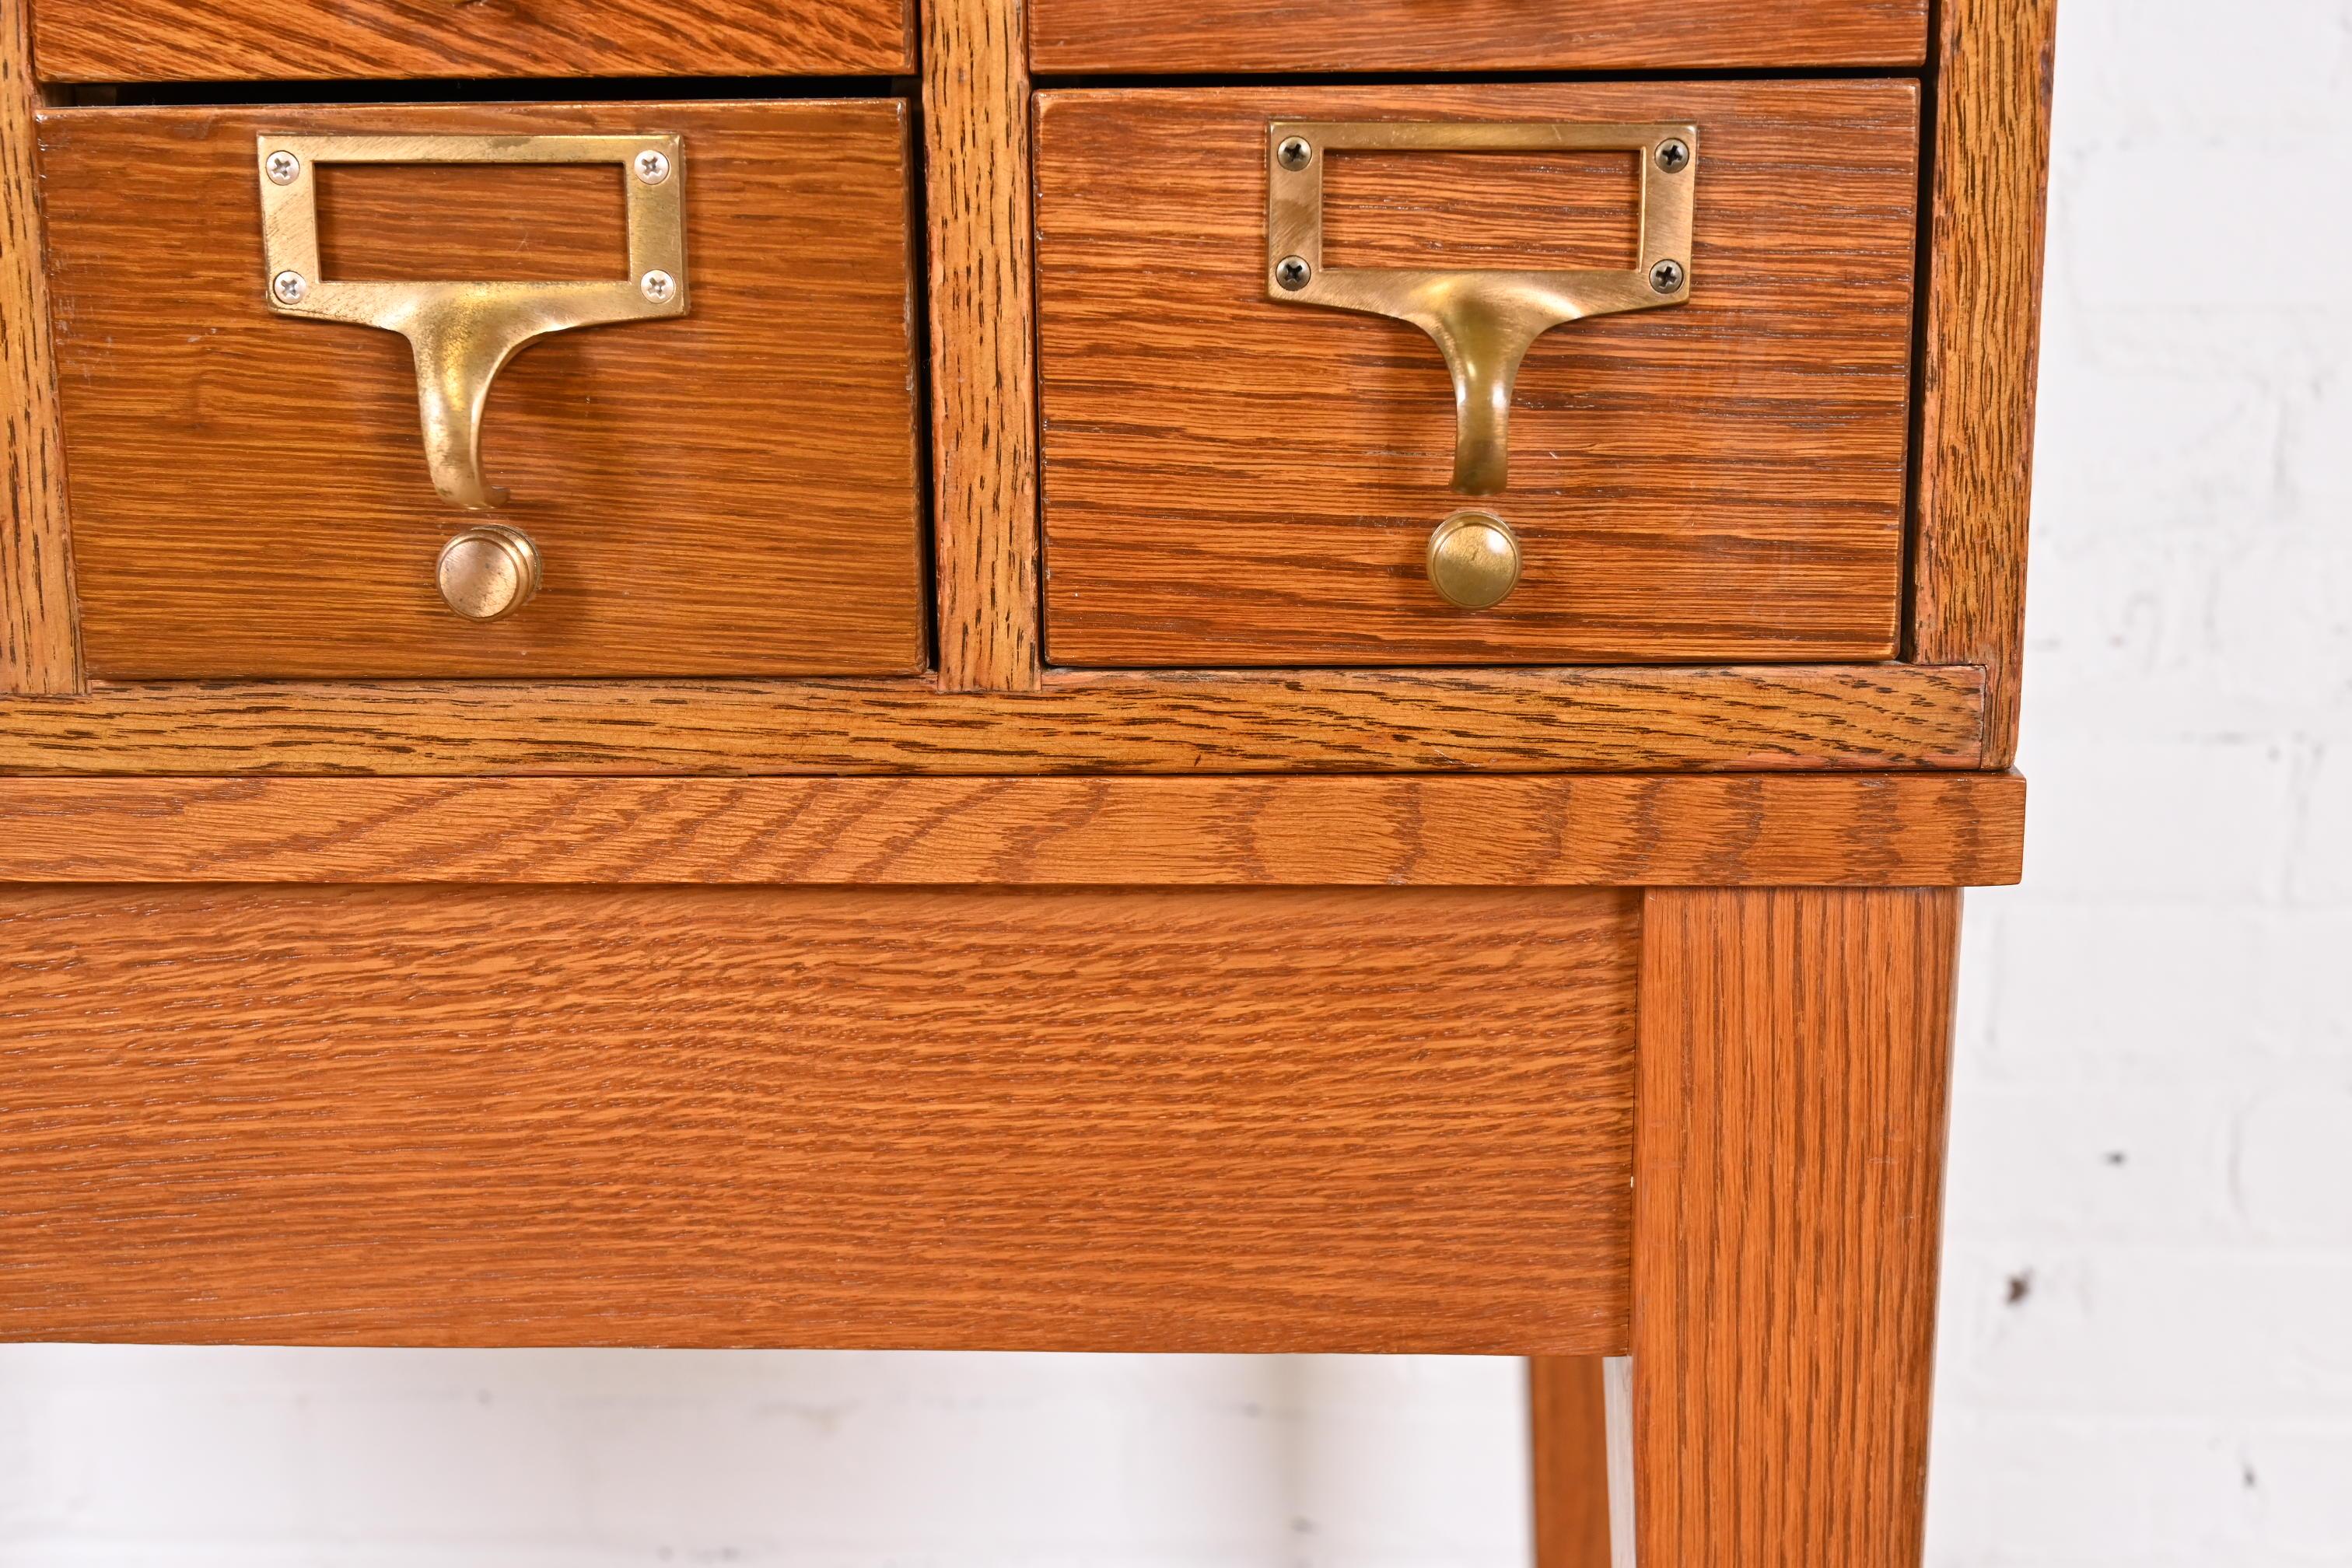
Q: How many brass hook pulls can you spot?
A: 2